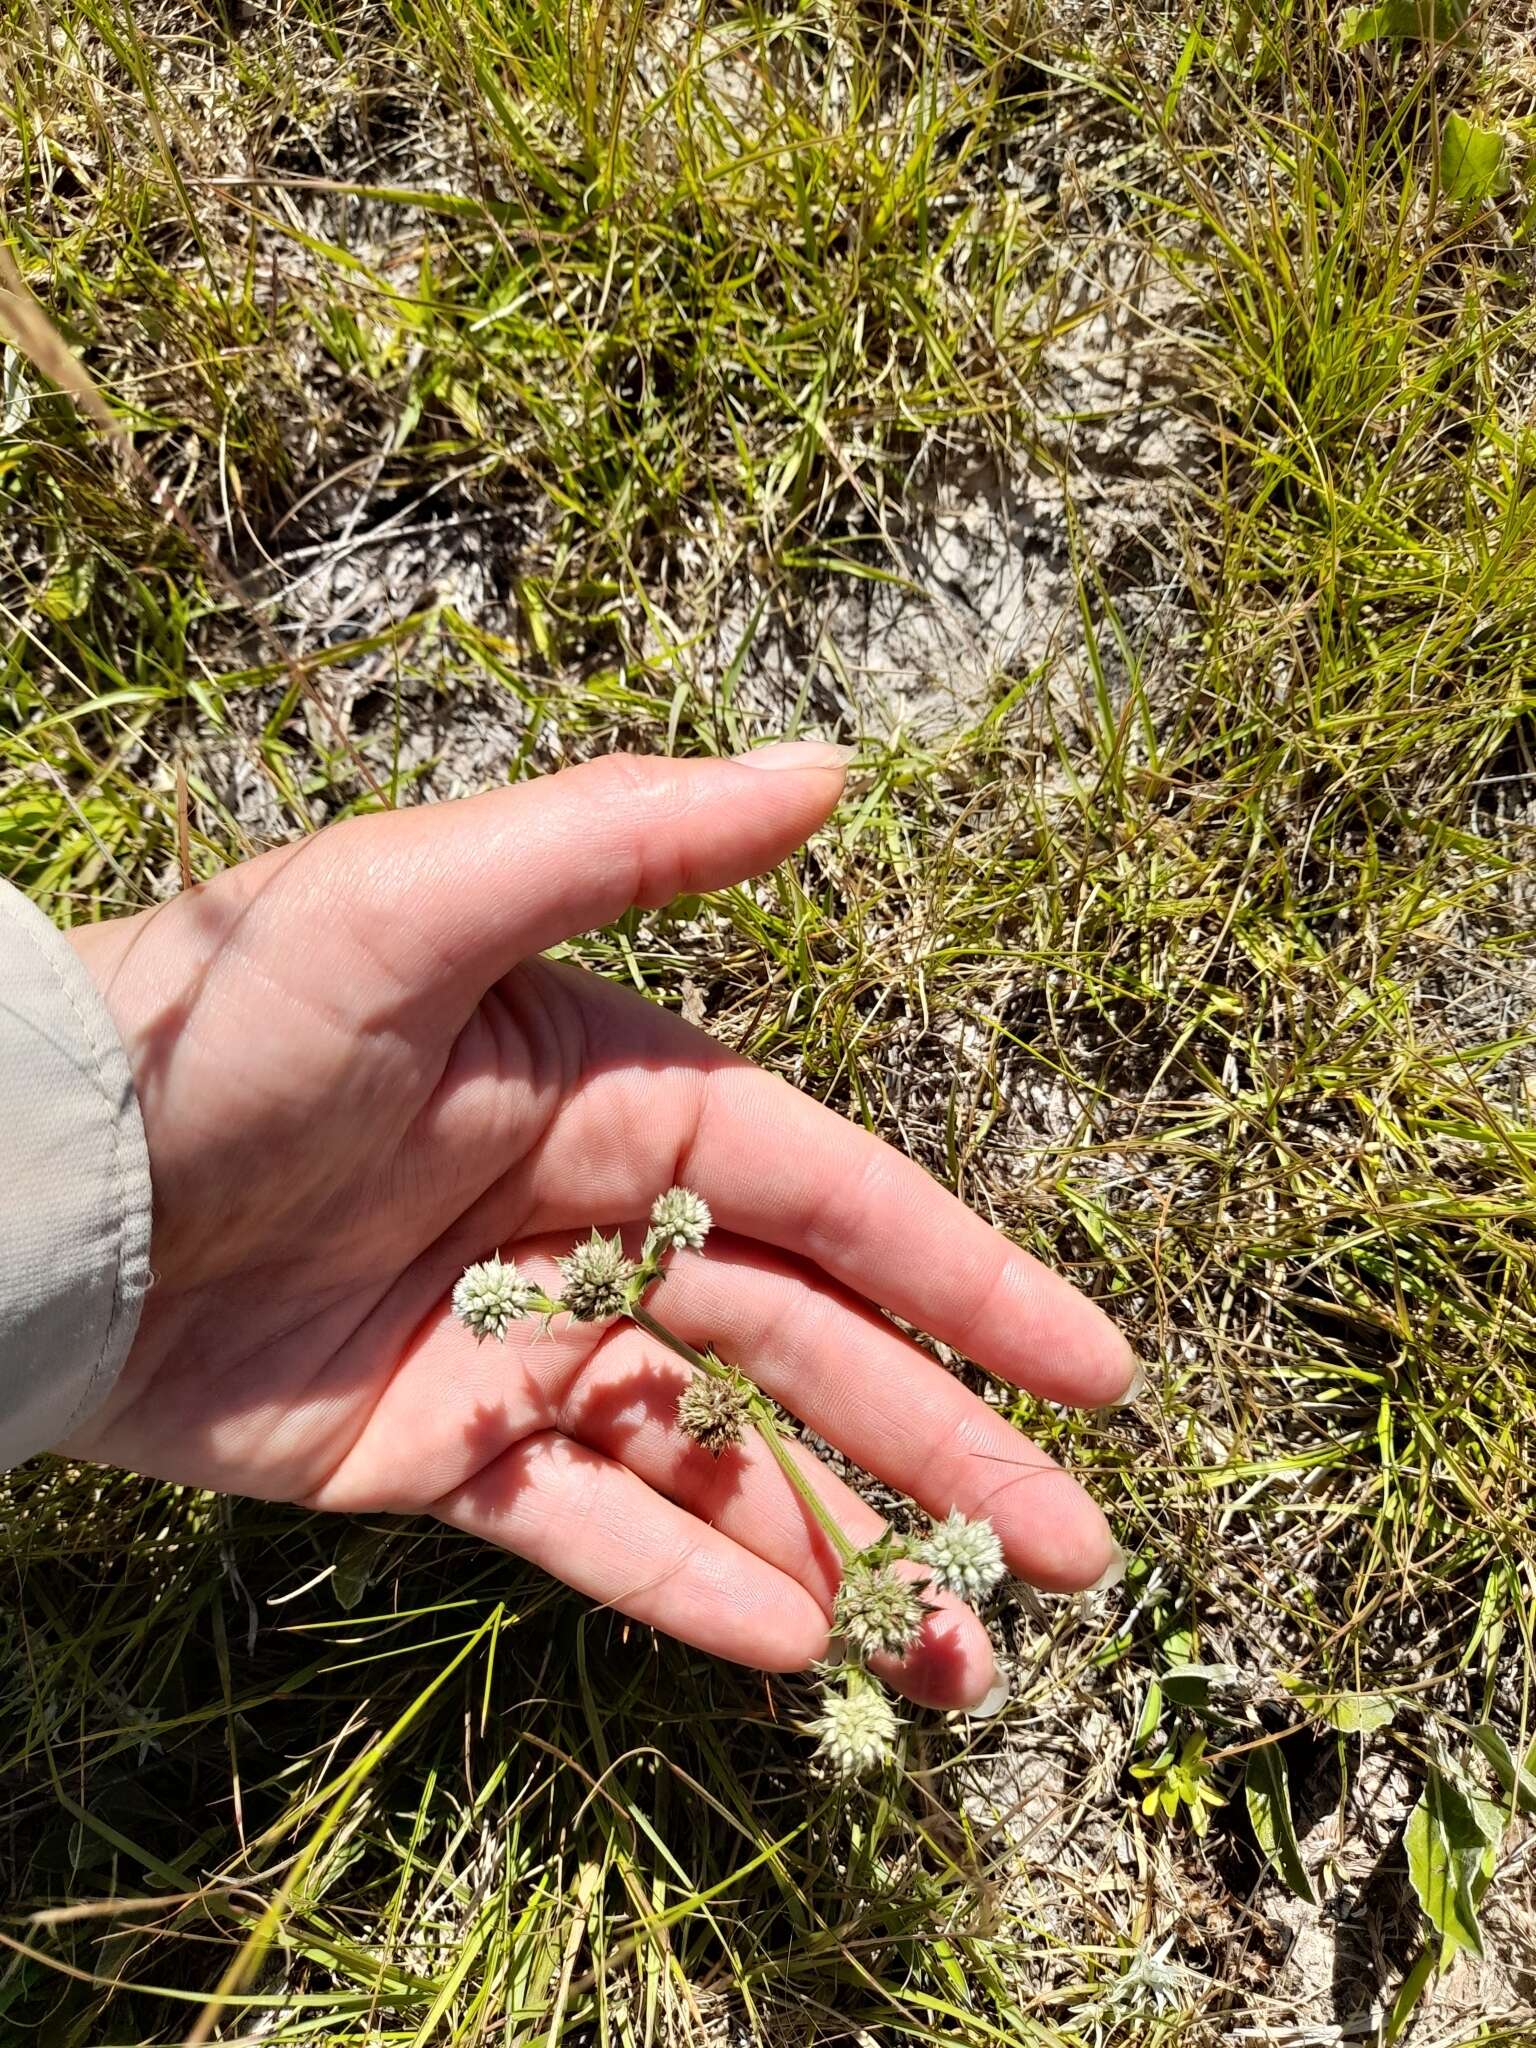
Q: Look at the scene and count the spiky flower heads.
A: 7